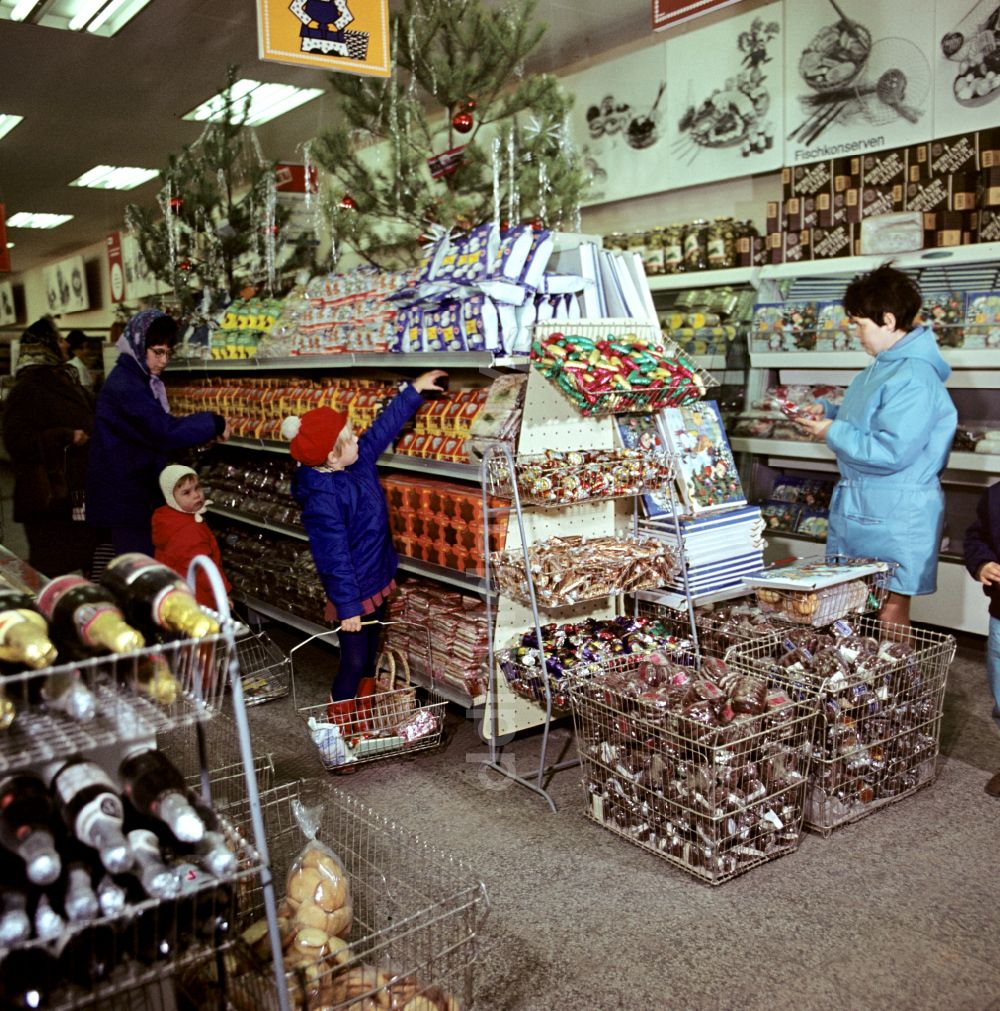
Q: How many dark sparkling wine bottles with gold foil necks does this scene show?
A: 5